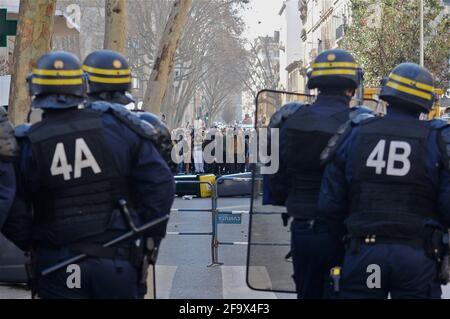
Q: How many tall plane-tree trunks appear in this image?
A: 3